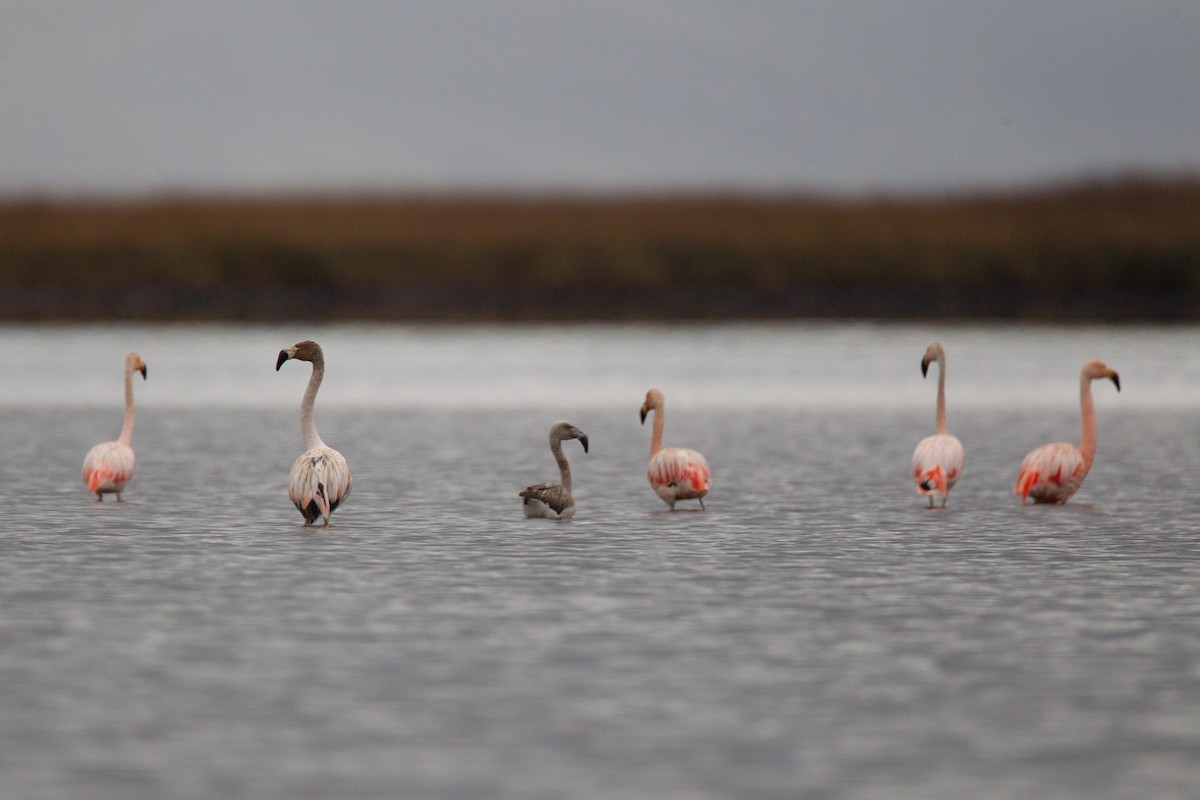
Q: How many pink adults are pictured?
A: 4